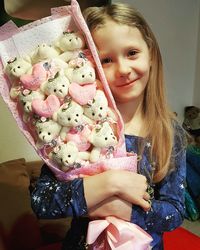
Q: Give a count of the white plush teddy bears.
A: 11